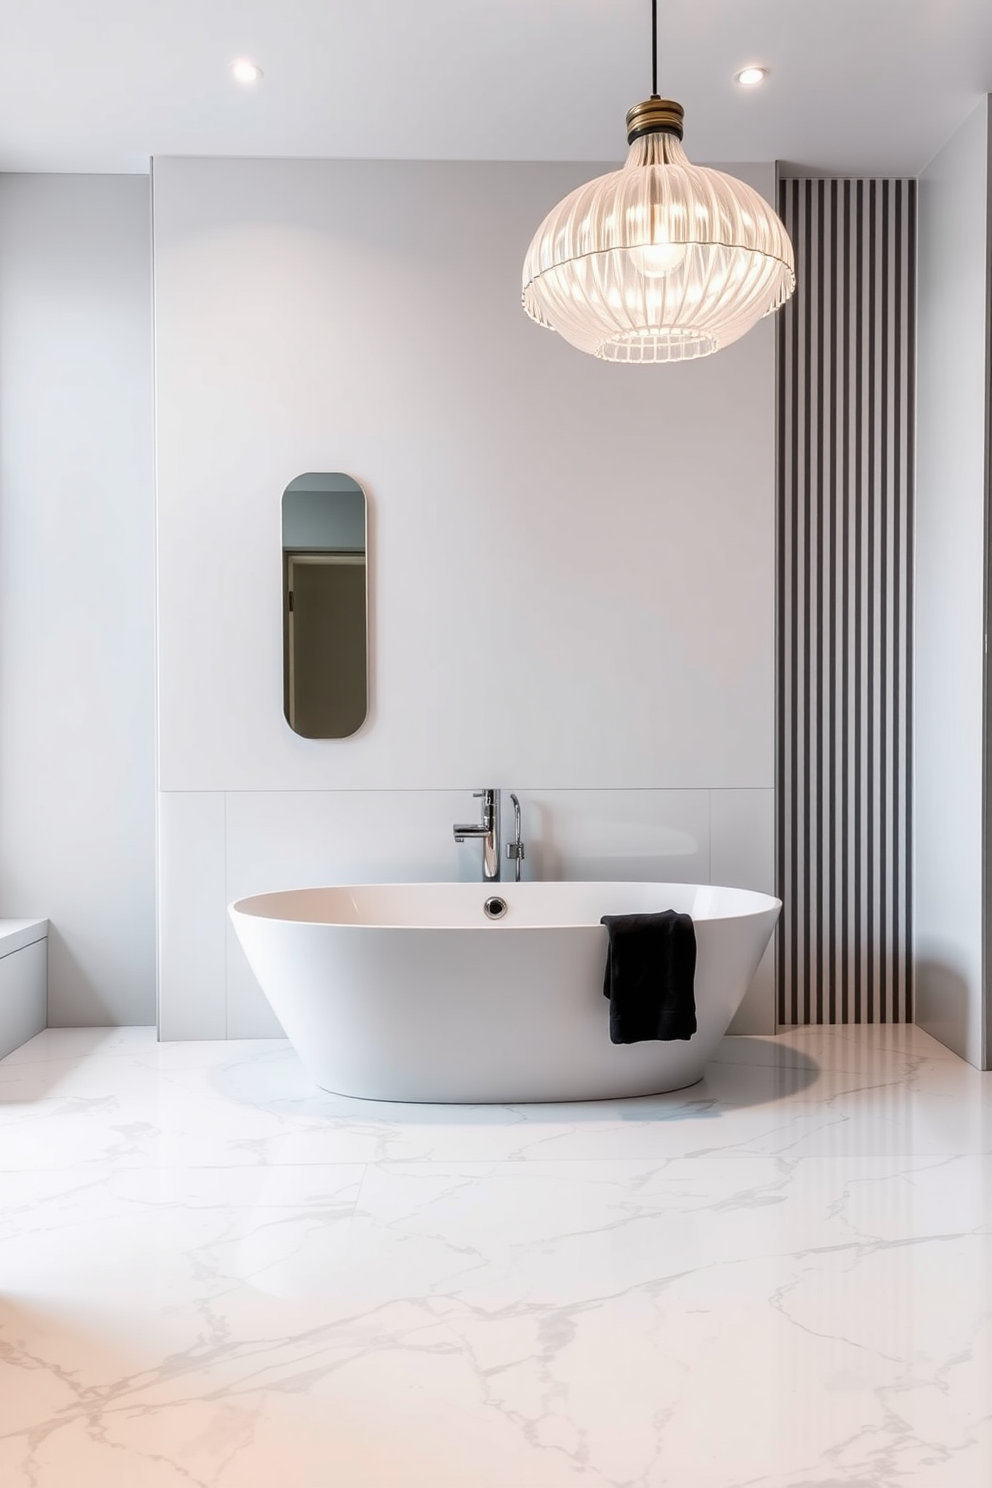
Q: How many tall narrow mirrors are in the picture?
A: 1